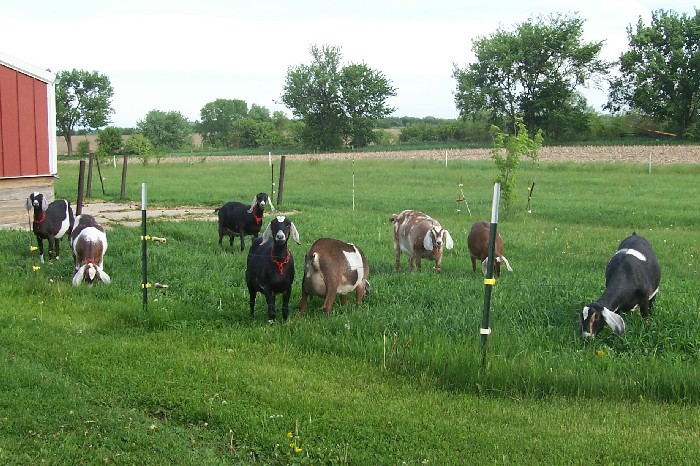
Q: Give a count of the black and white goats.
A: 4